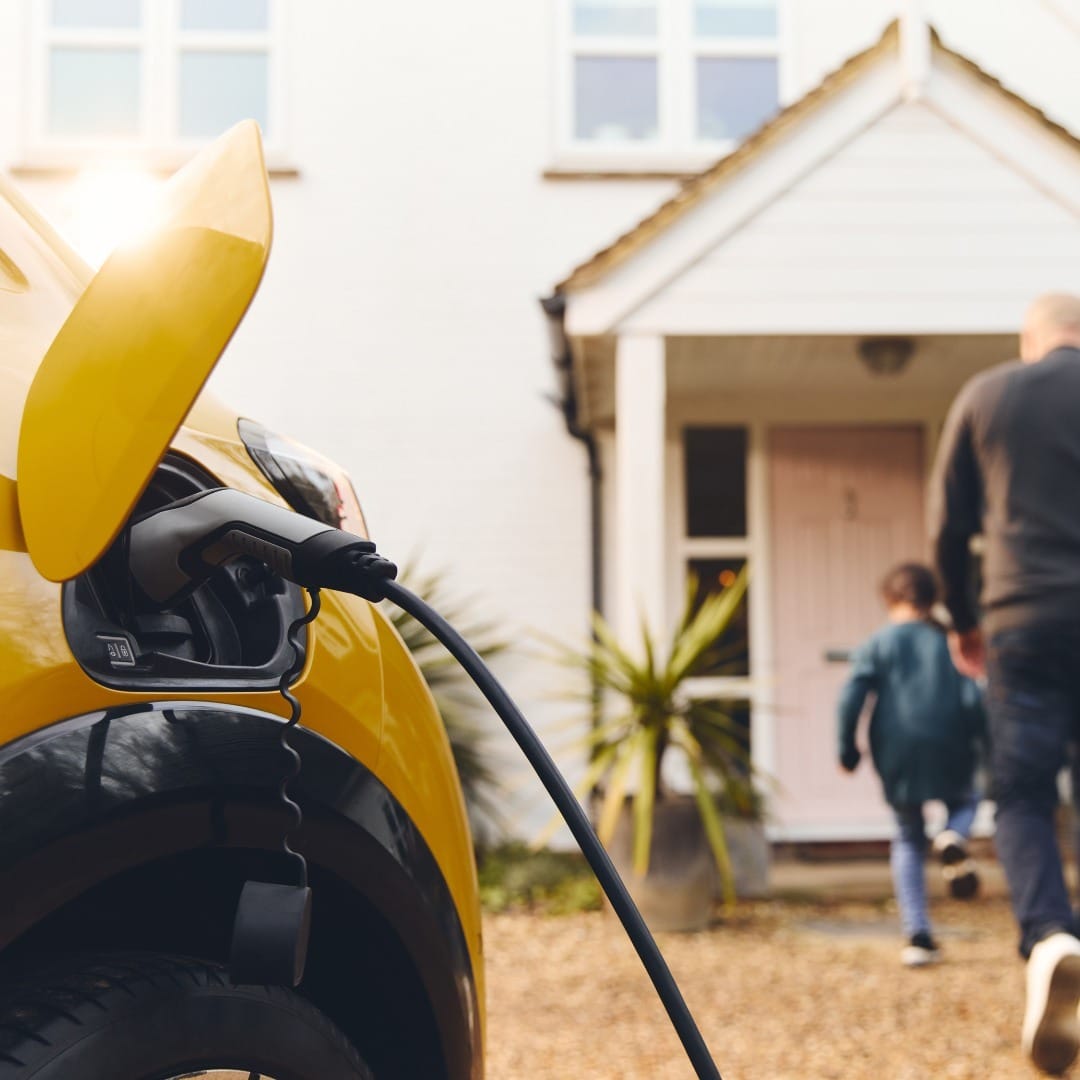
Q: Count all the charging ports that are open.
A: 1